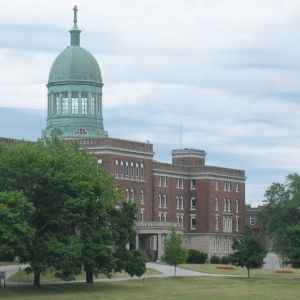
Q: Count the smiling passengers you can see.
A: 0